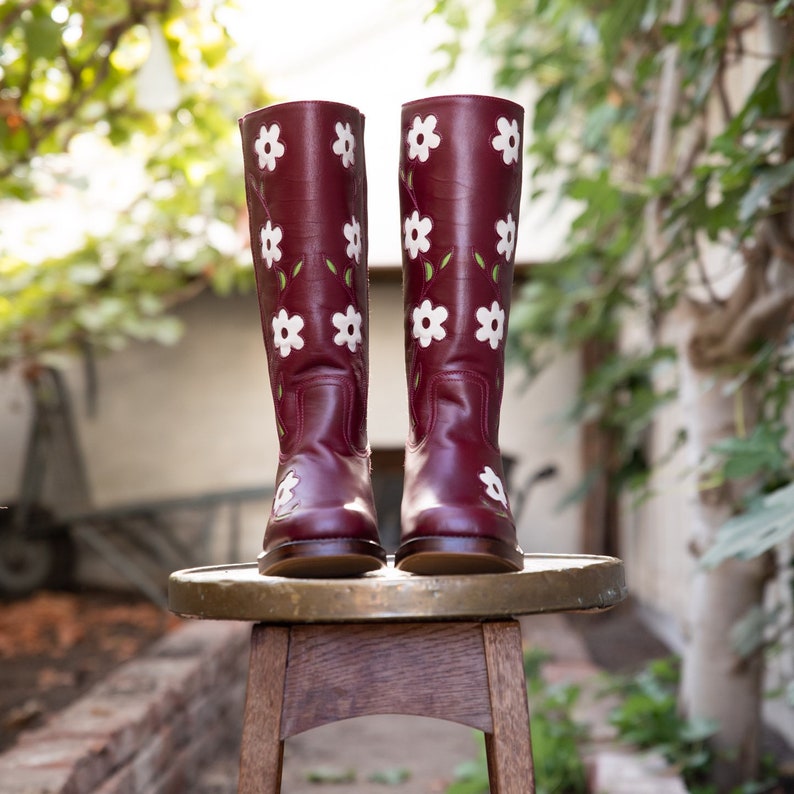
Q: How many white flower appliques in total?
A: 14